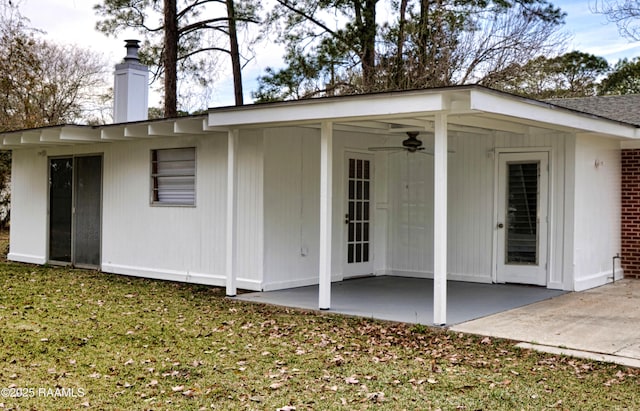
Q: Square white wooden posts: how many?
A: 3